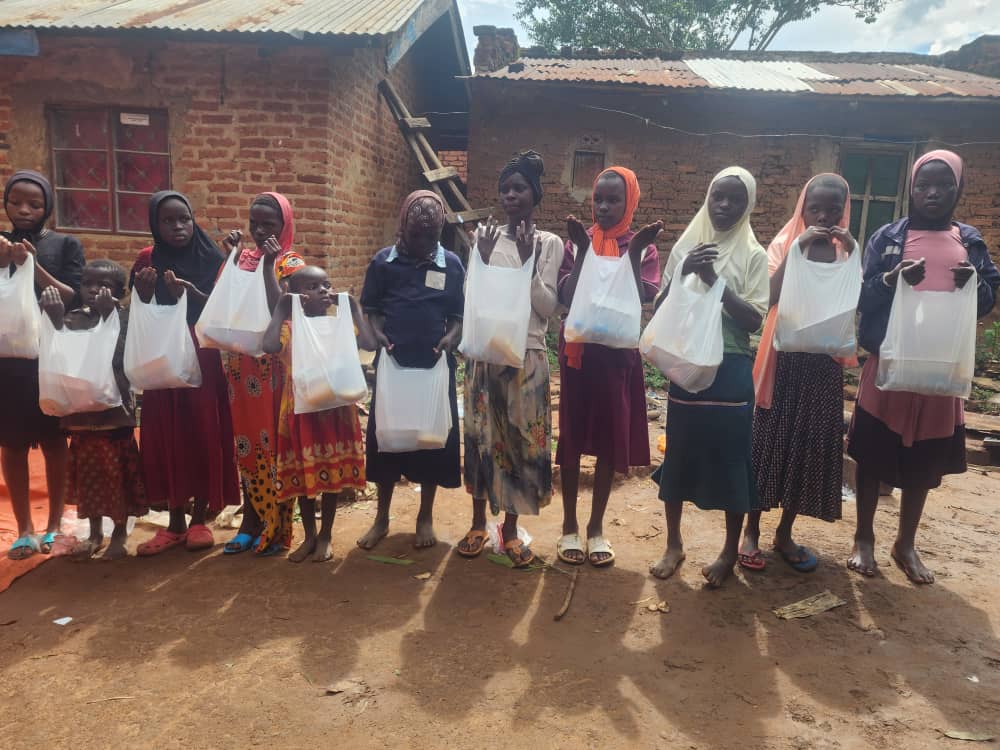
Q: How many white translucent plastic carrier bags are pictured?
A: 11